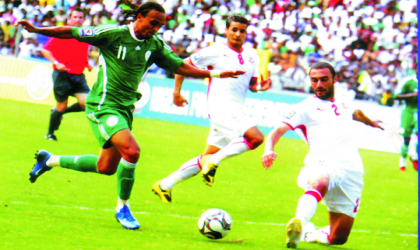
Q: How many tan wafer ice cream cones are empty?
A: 0